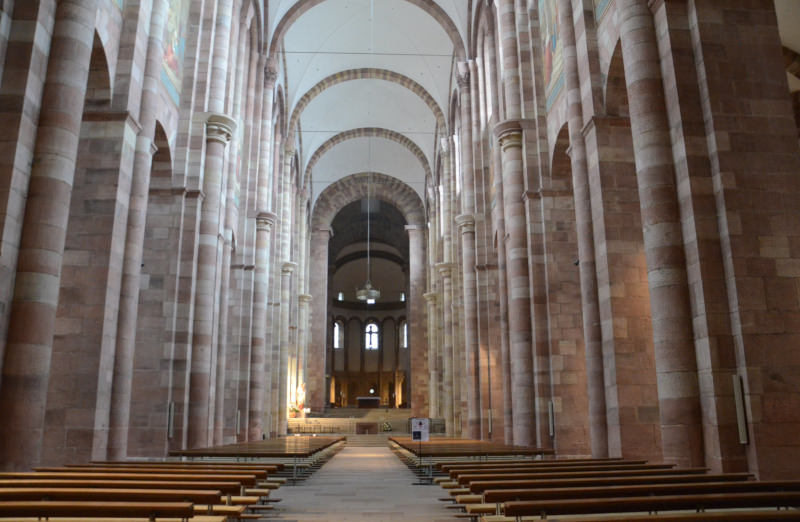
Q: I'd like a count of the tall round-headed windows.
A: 3